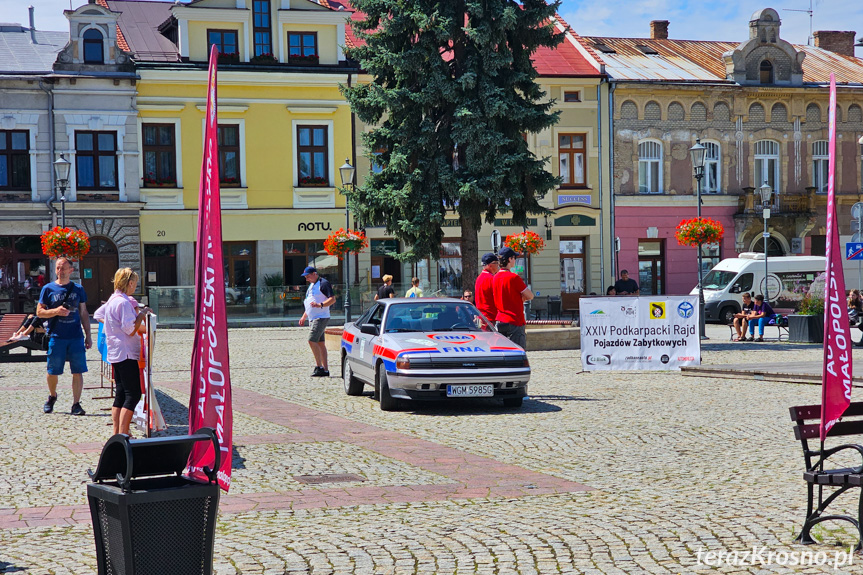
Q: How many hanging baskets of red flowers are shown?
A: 4